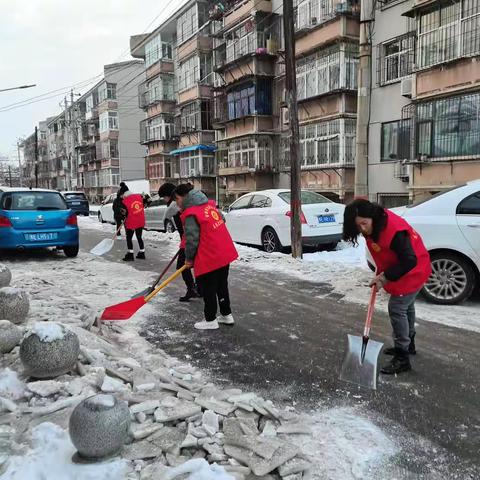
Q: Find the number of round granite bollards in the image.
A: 5